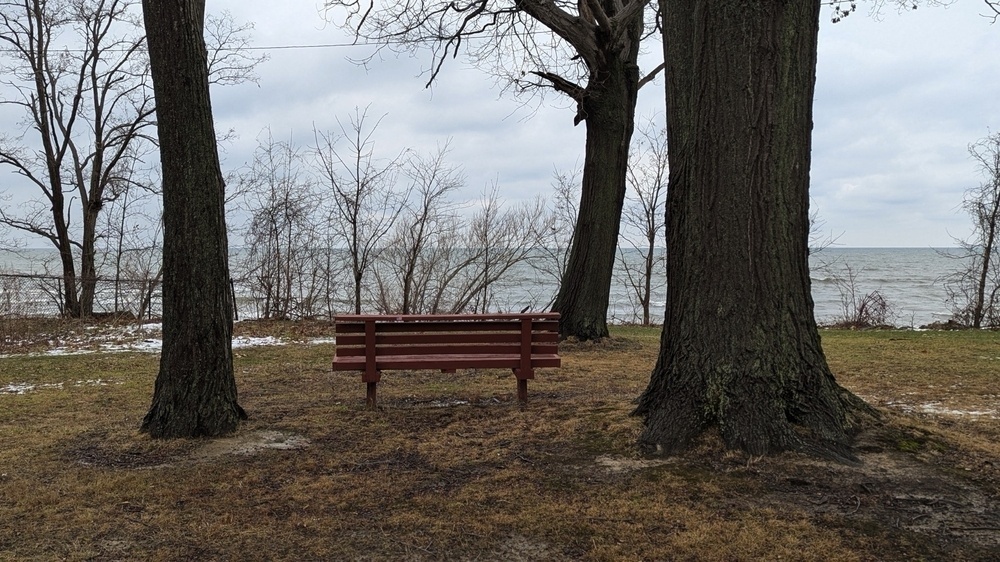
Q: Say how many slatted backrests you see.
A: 1